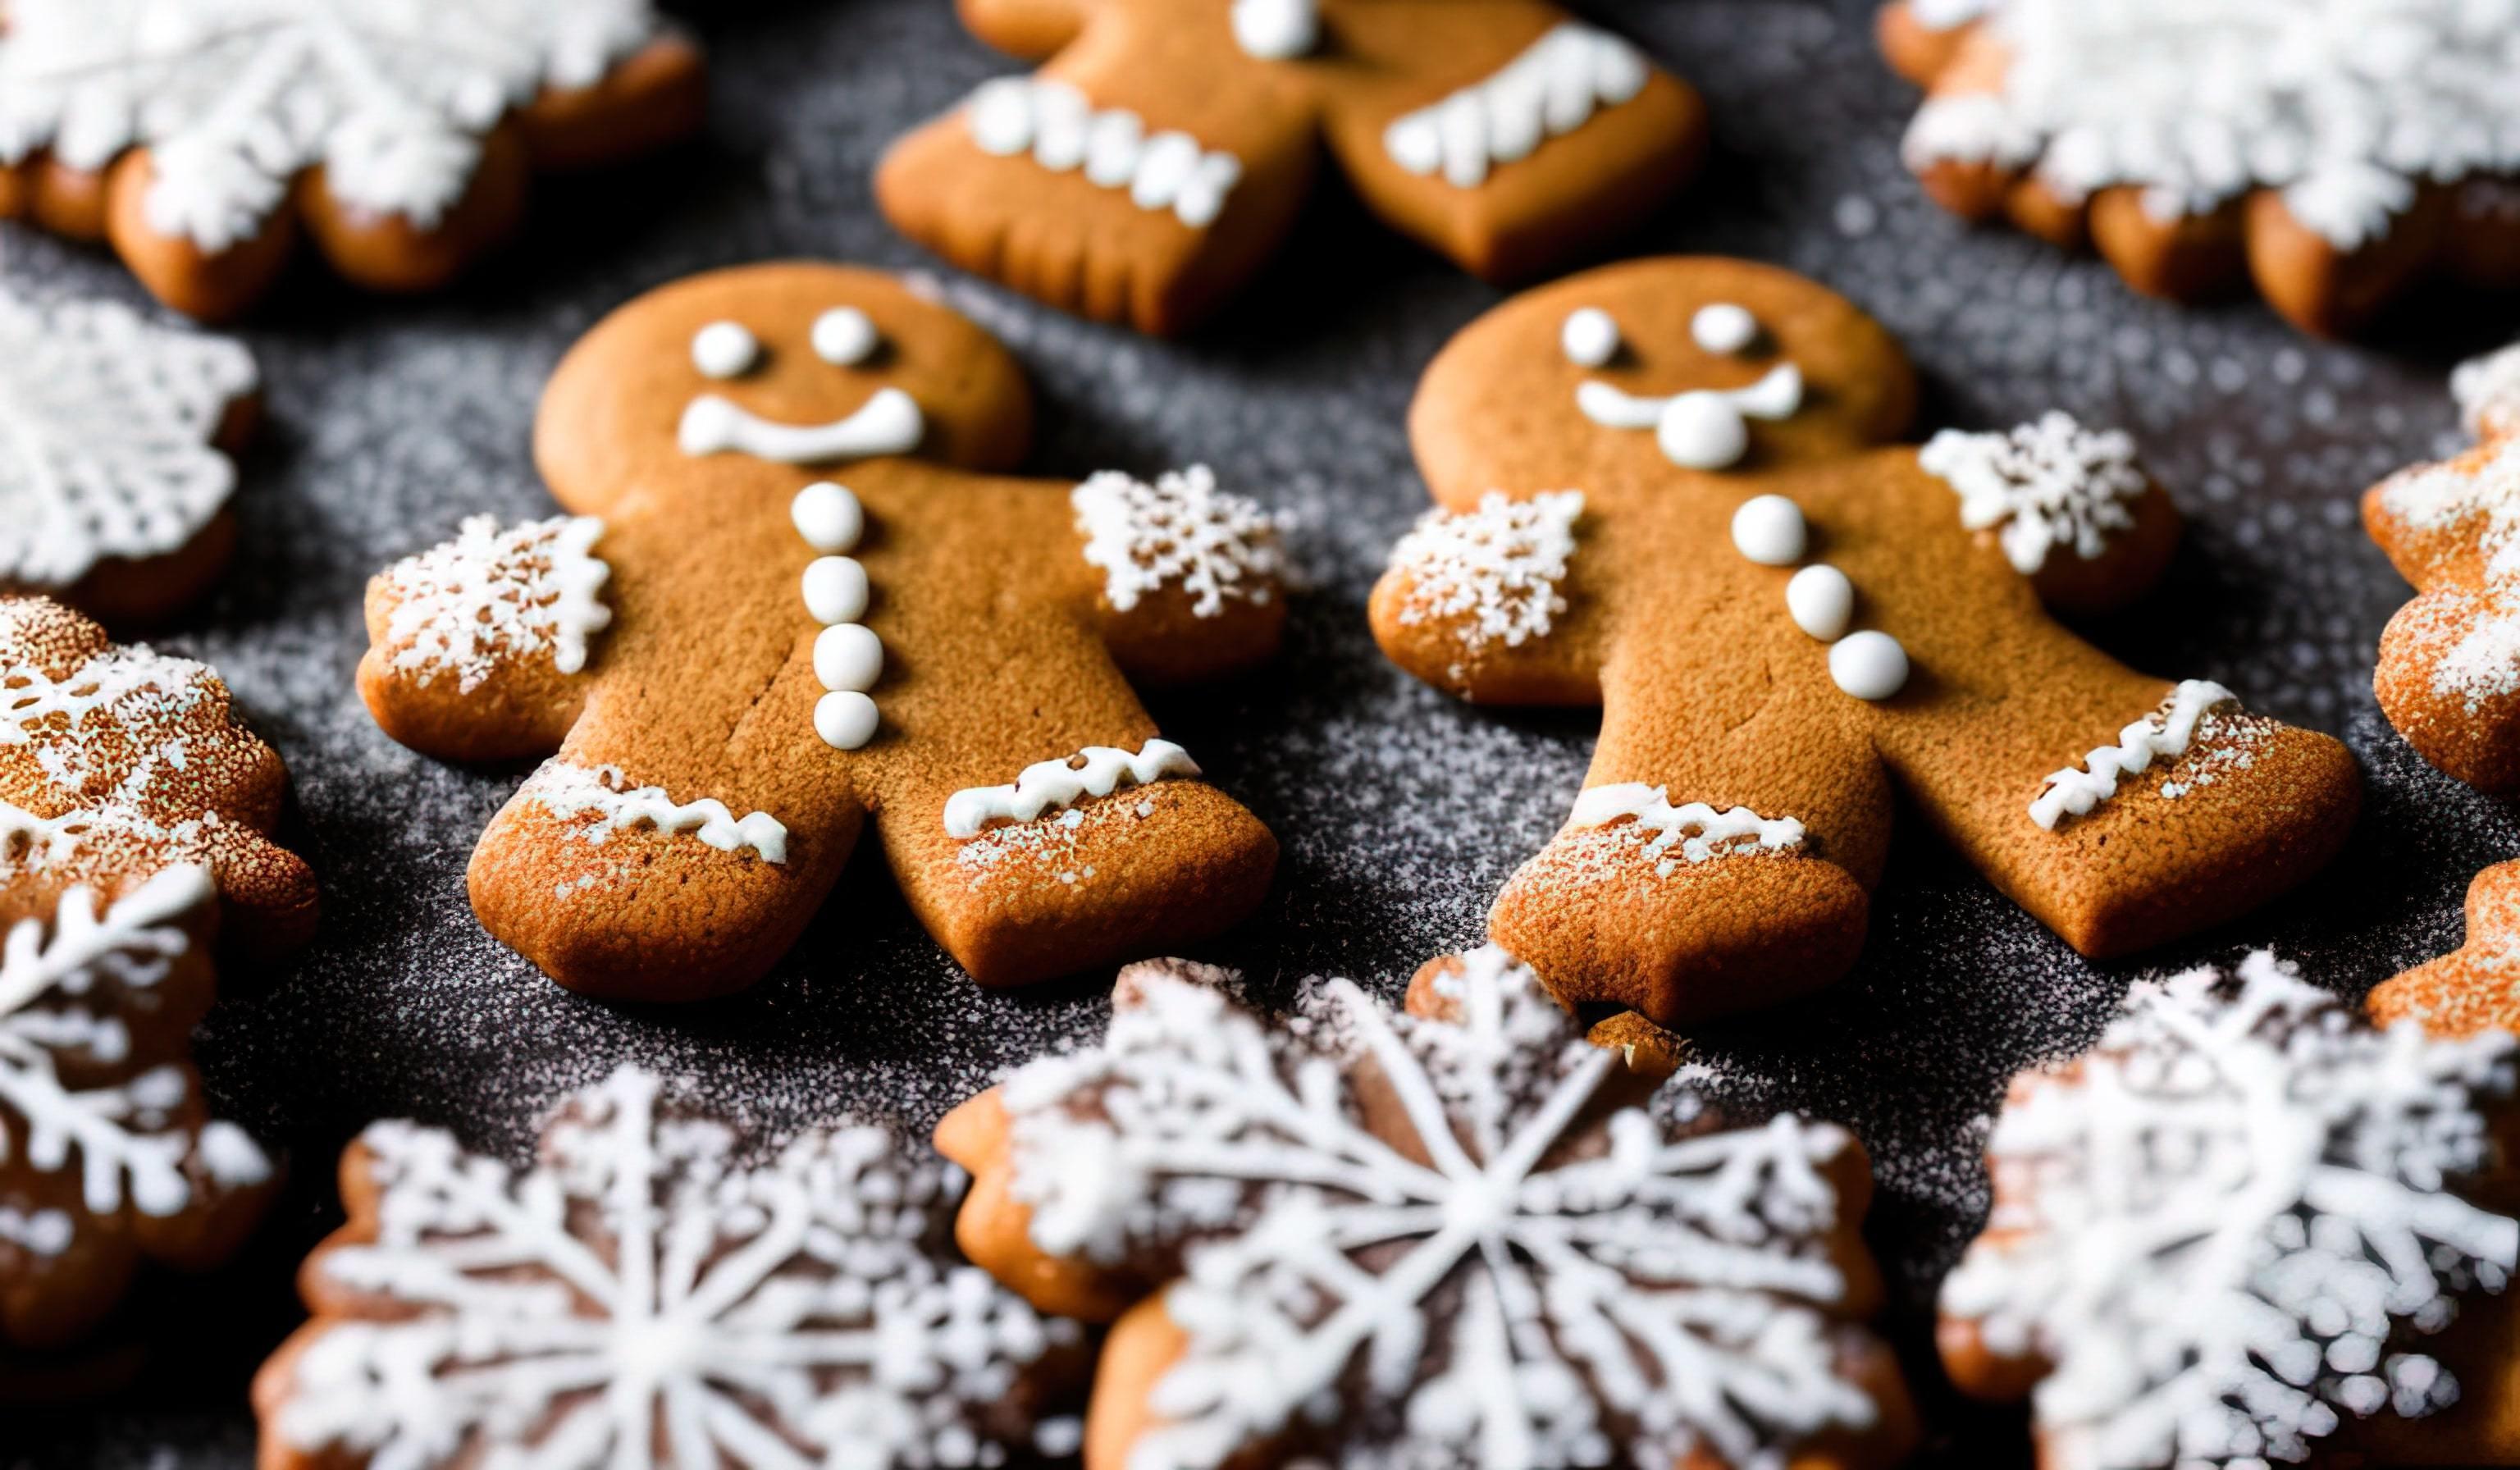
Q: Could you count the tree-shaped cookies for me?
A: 0